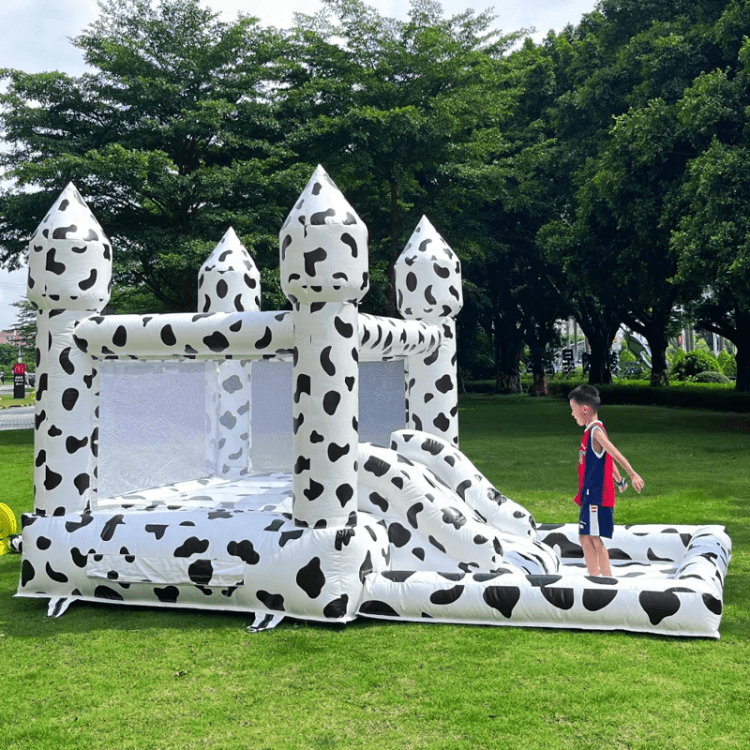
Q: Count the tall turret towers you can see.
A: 4